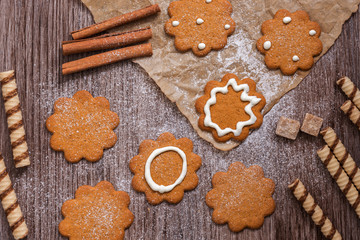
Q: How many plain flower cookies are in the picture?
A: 3